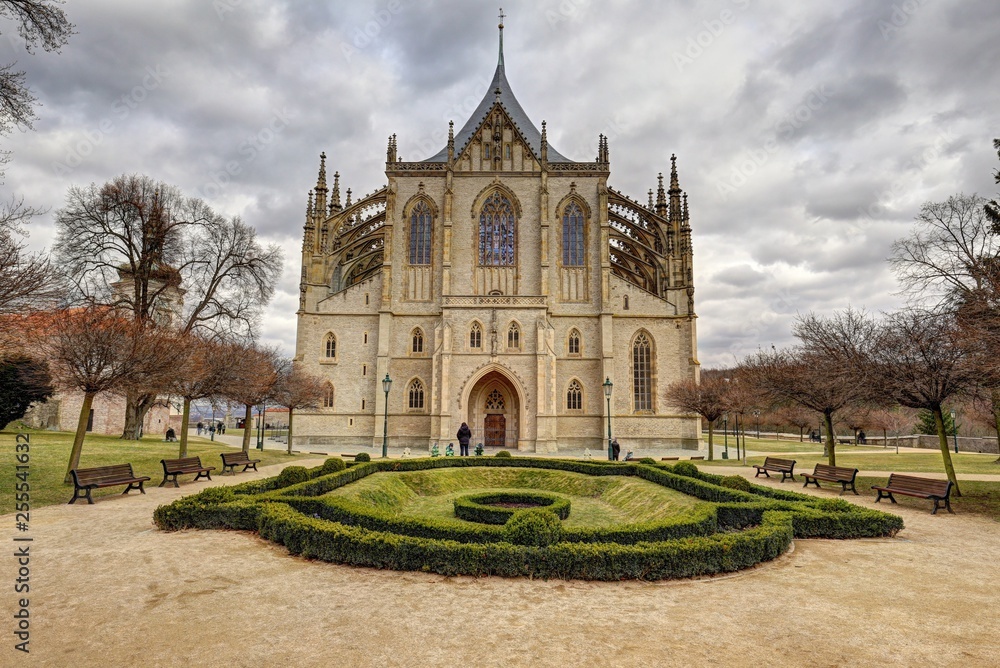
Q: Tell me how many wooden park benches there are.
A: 6